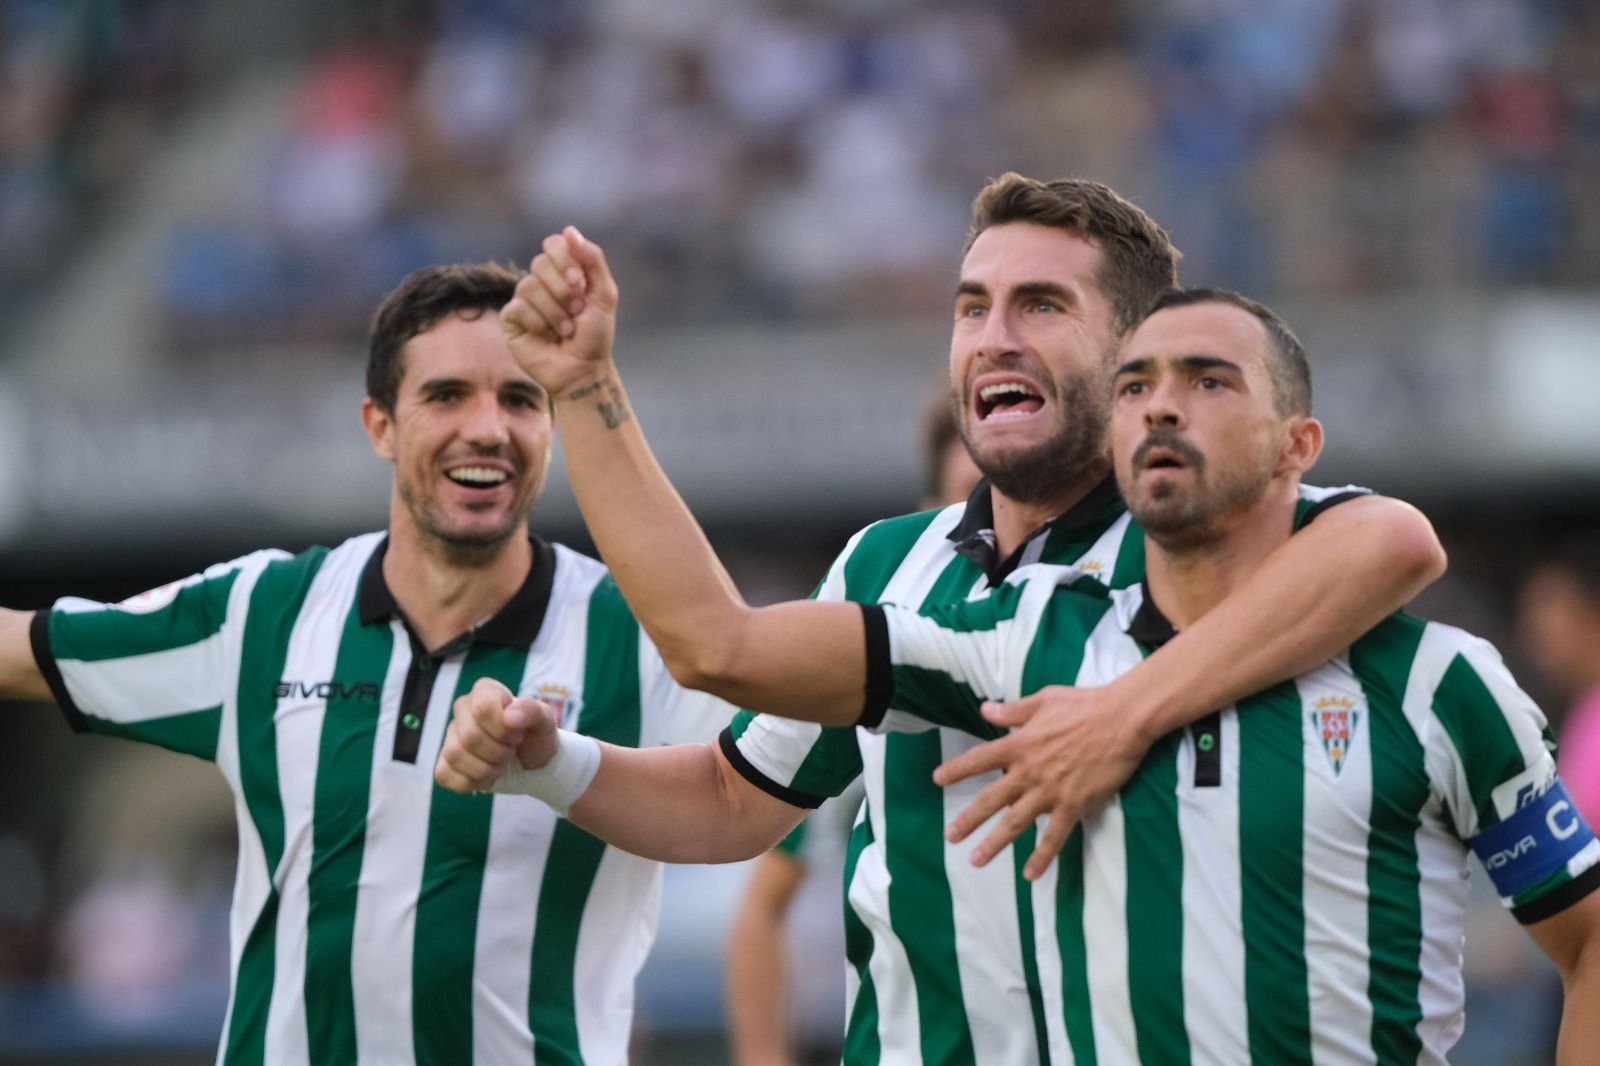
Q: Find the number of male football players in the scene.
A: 3